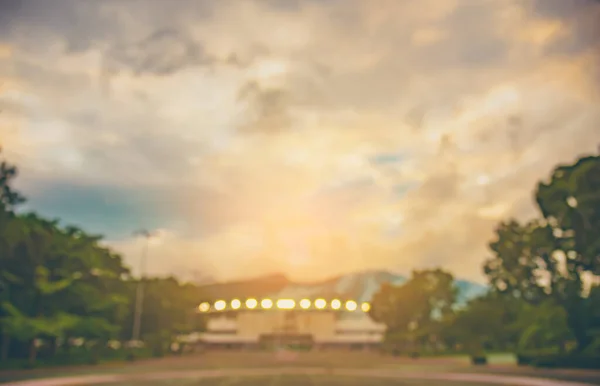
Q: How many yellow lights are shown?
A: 11